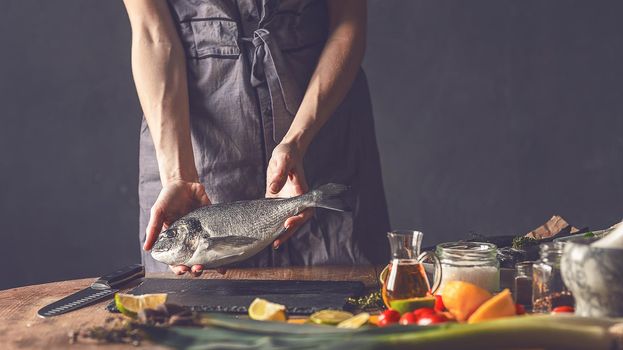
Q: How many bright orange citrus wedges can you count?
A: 2